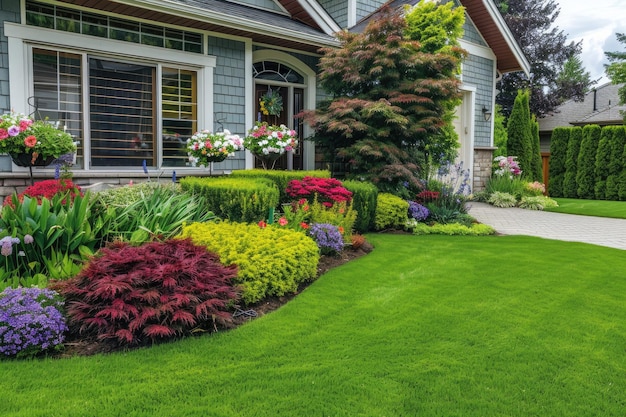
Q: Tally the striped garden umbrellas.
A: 0